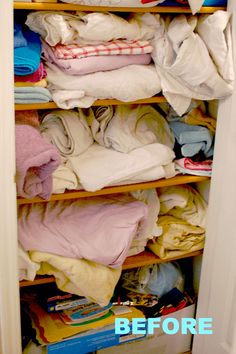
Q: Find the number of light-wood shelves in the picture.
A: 4